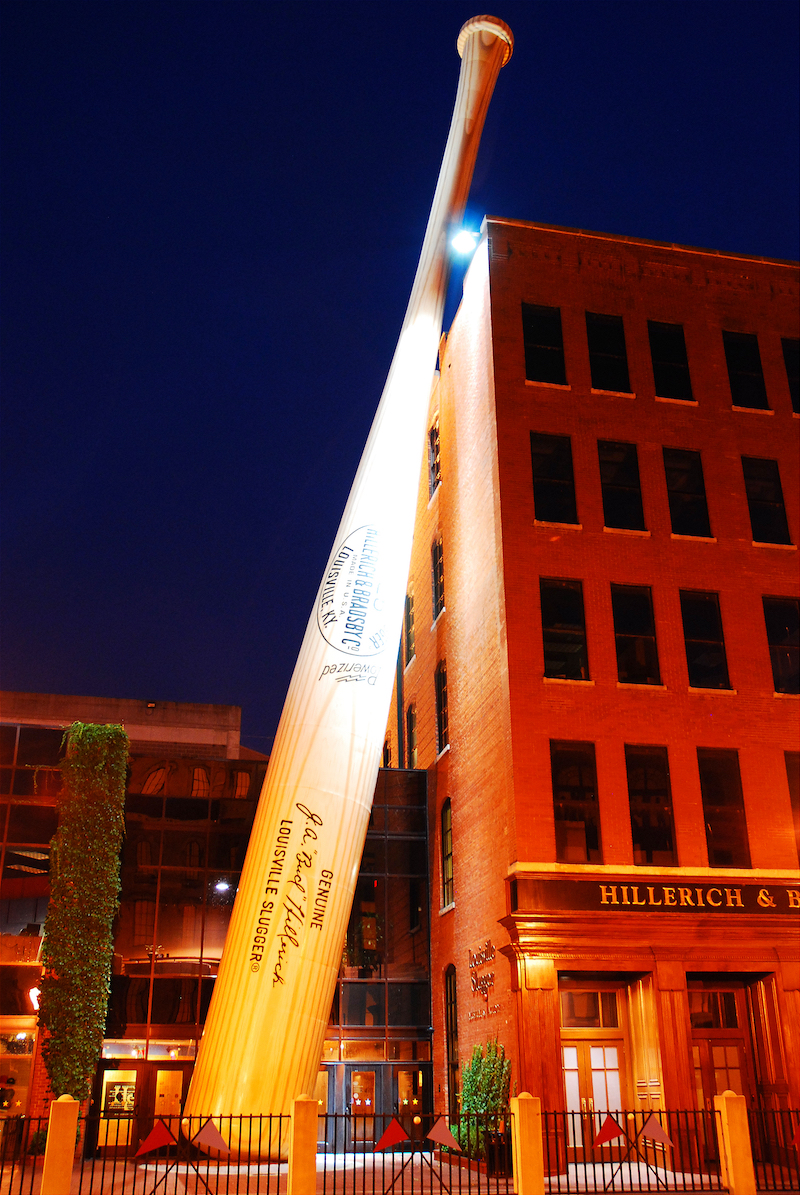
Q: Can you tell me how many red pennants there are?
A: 3